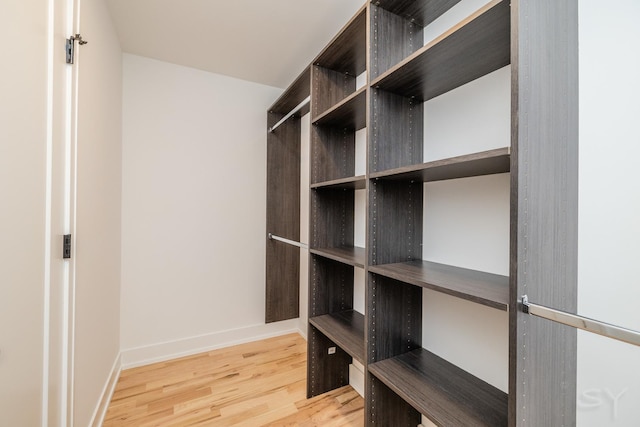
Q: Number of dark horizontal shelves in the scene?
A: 11